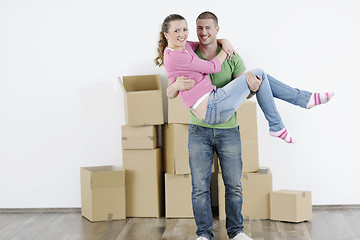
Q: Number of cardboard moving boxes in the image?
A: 10